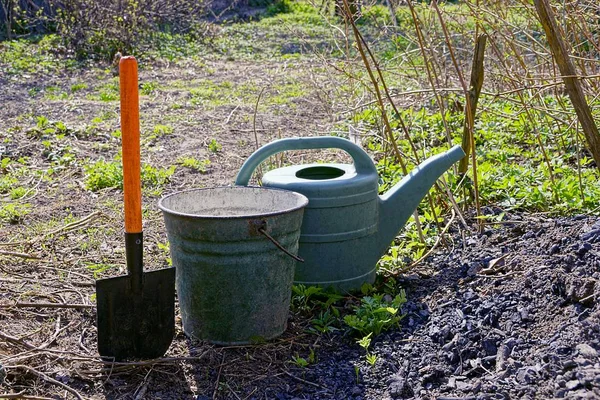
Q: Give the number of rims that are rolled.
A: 1